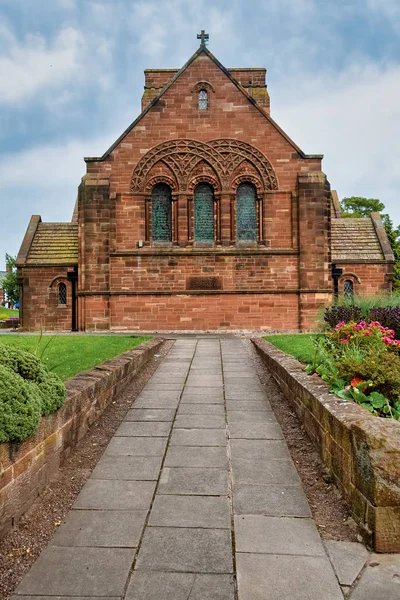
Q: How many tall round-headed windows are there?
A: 3